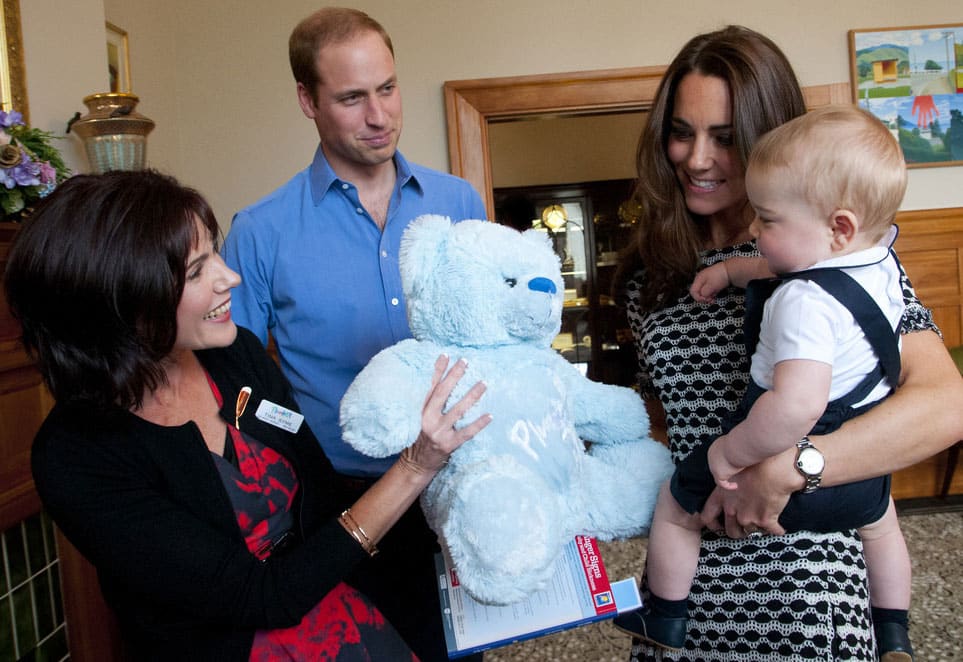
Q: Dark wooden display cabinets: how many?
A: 1